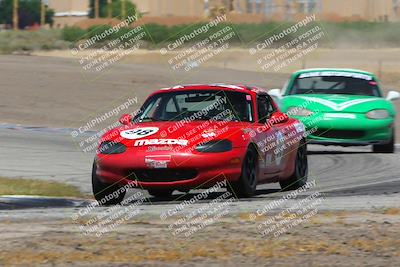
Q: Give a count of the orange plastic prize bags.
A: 0